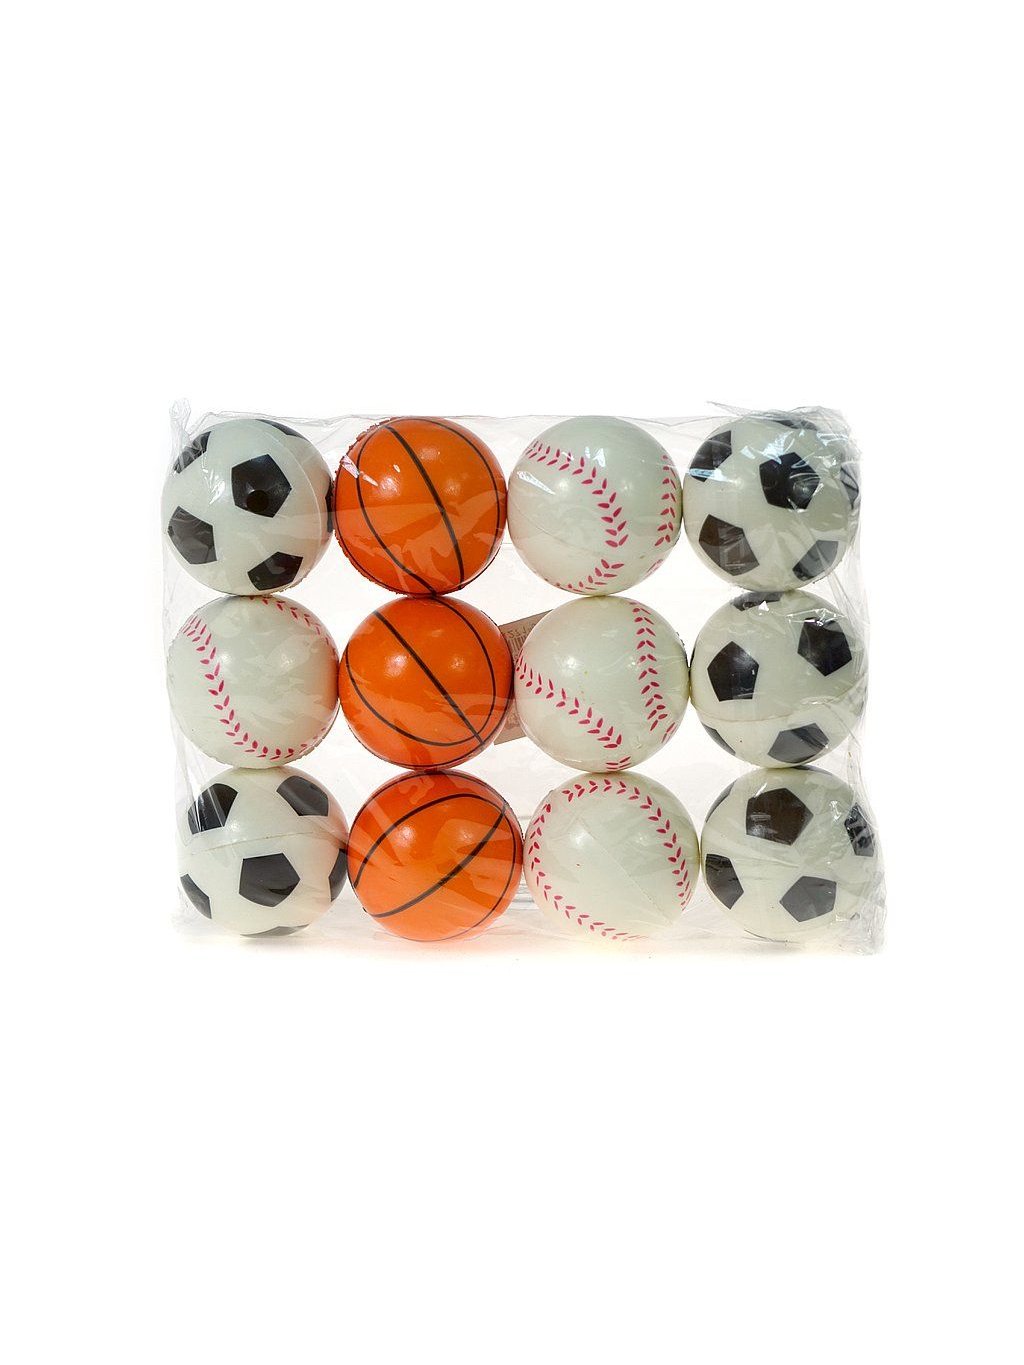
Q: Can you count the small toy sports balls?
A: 12